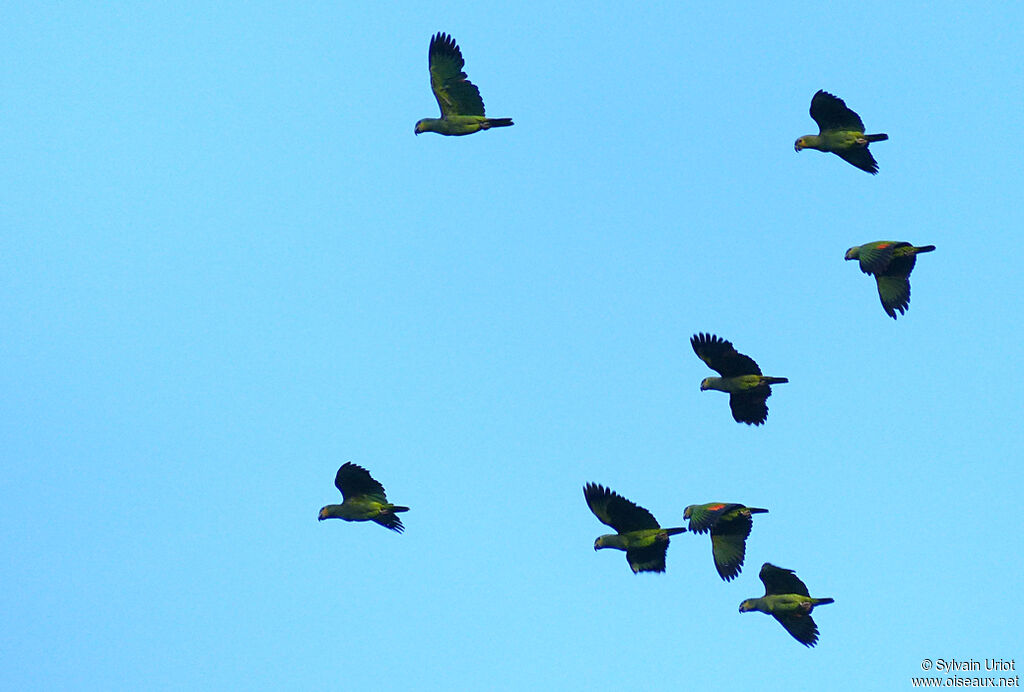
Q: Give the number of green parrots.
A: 8